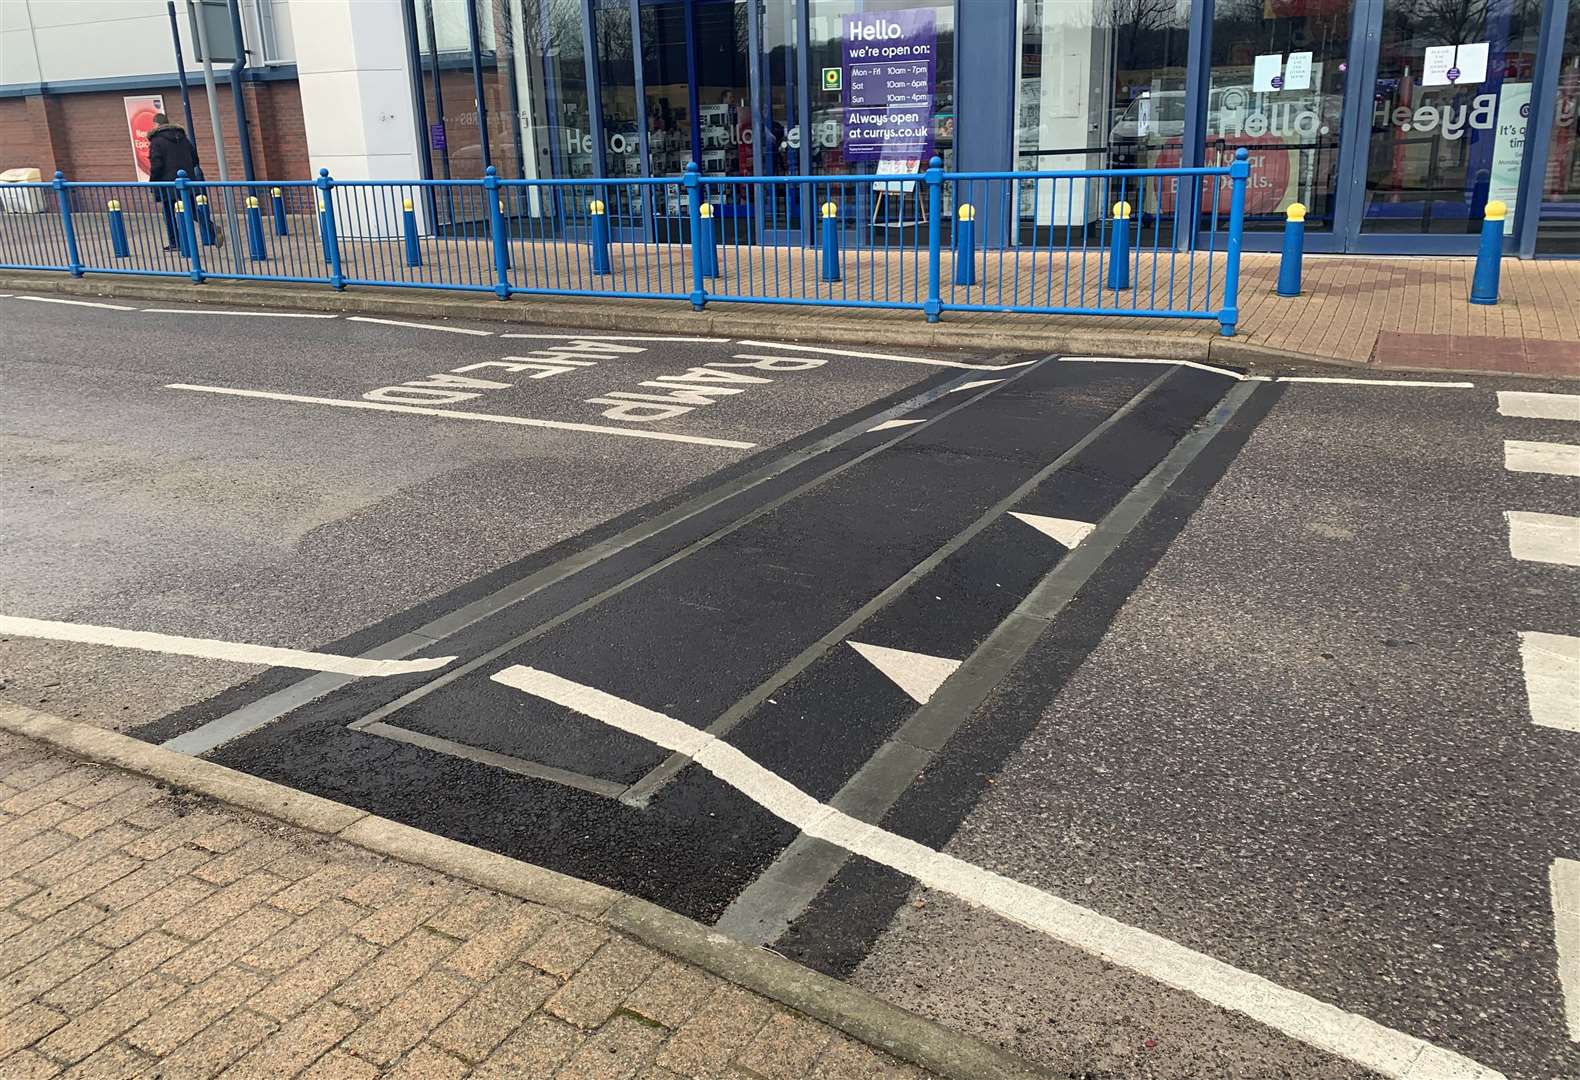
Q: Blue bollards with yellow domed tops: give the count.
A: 15